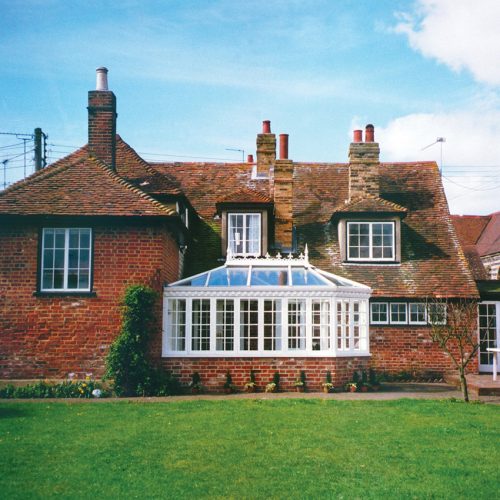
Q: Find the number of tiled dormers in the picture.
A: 2